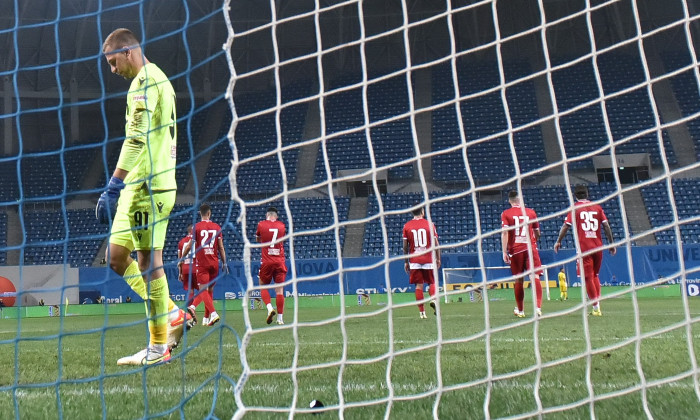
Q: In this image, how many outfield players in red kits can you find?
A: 6